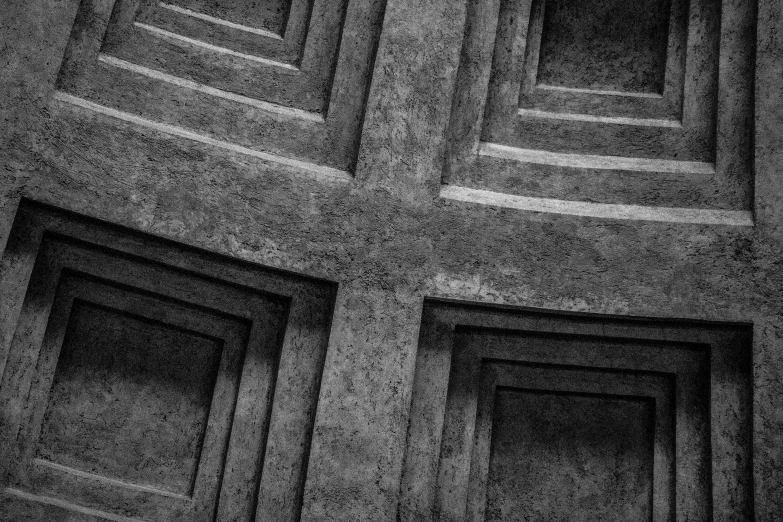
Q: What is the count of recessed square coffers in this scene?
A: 4